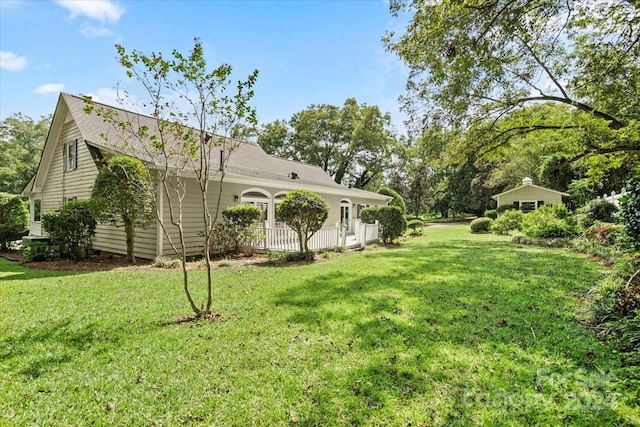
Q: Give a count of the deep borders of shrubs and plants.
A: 1